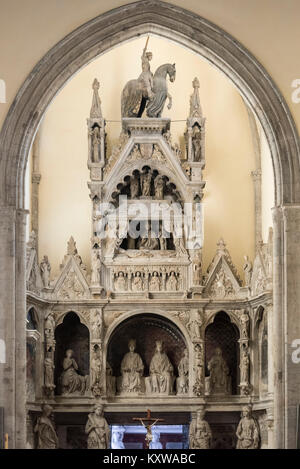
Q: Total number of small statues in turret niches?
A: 2